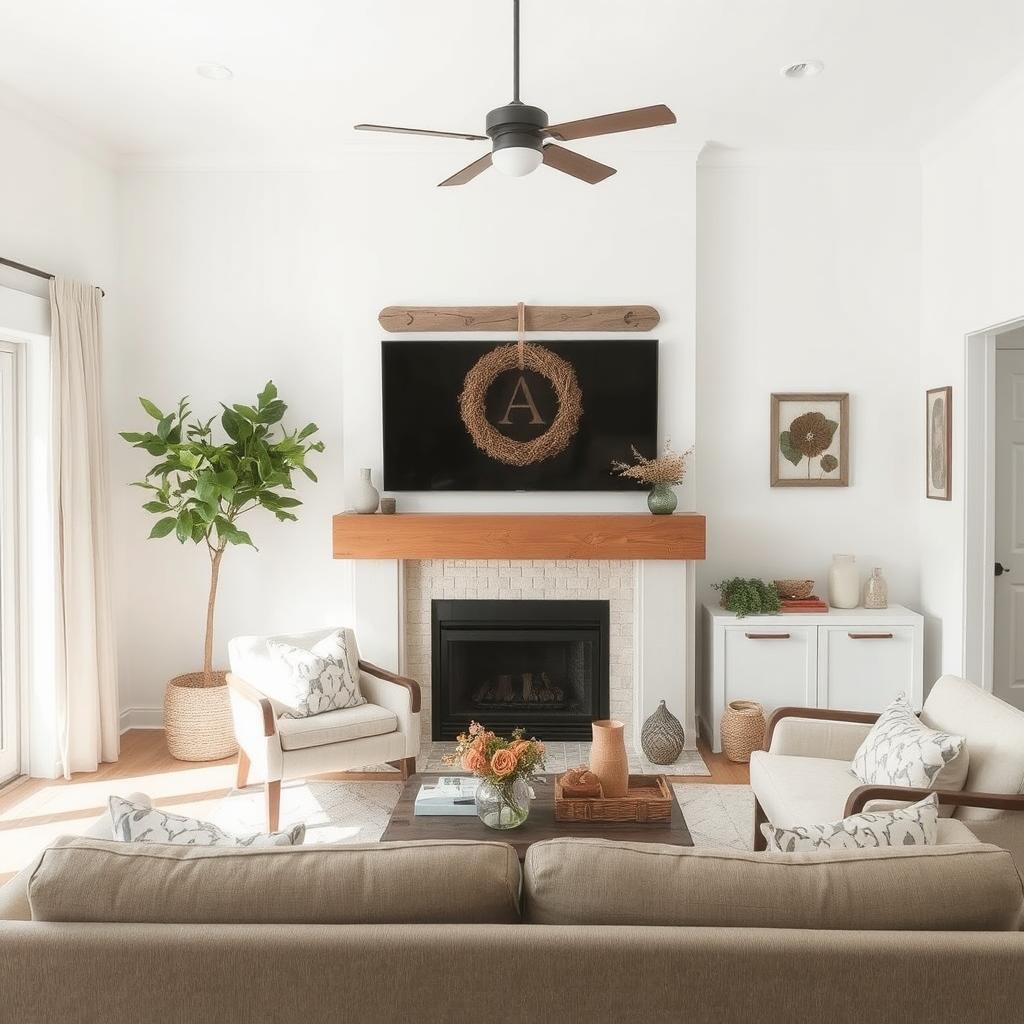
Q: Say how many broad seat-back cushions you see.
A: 2